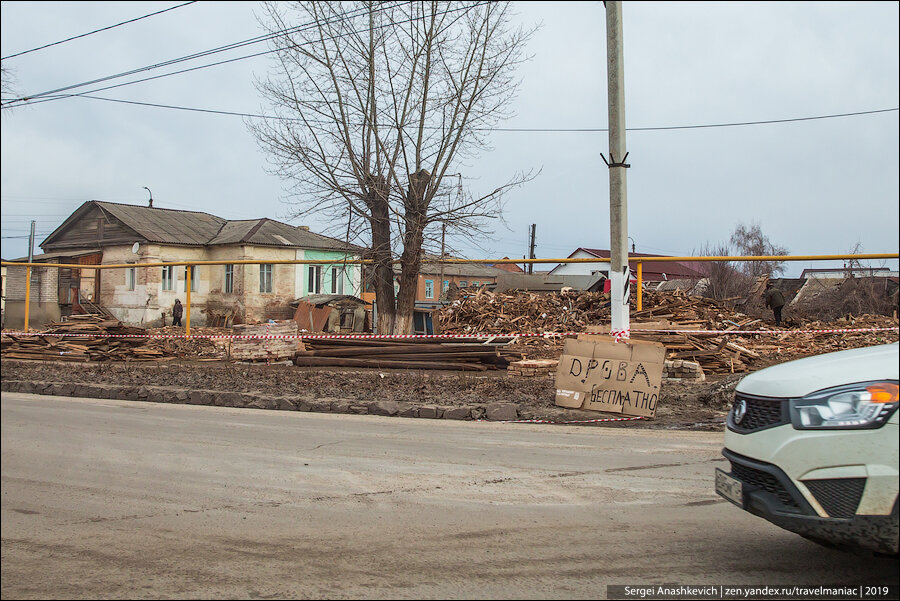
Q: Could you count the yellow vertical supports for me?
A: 3